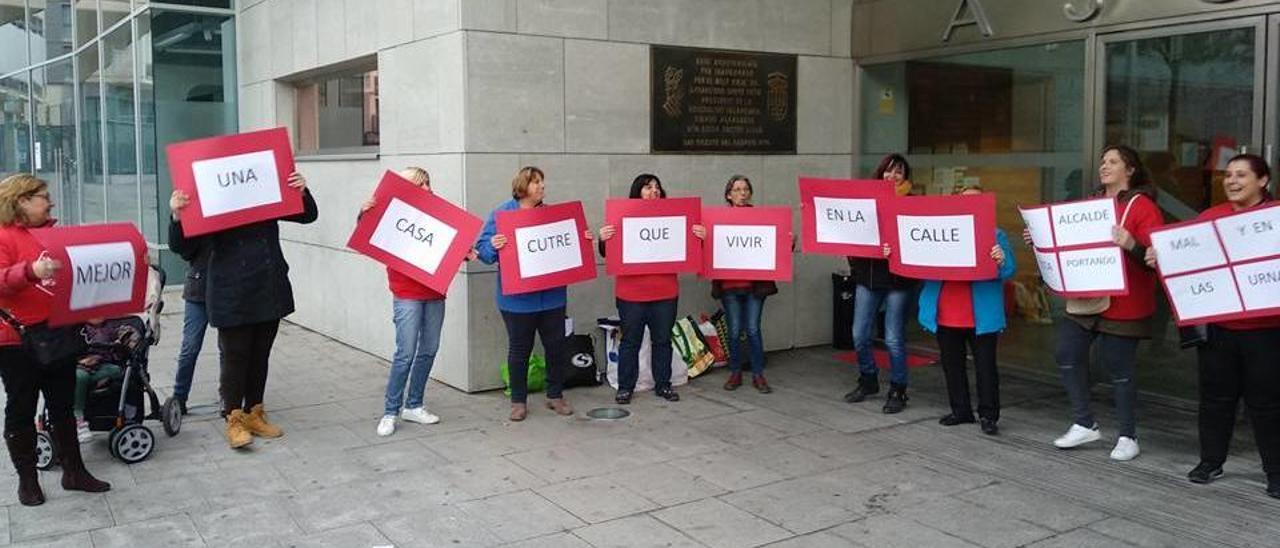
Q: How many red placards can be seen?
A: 10